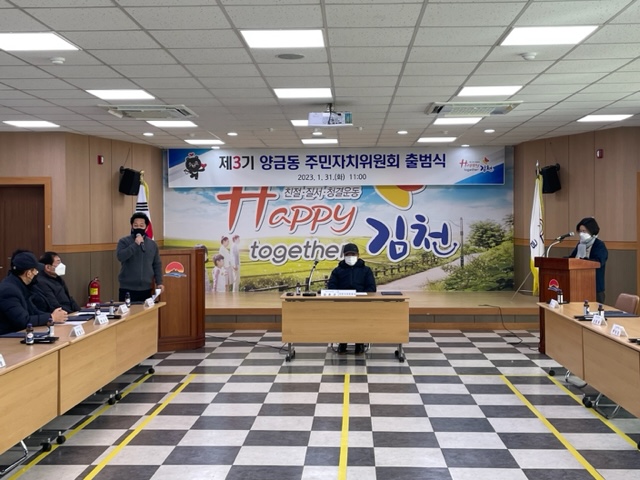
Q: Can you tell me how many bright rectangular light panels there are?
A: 14